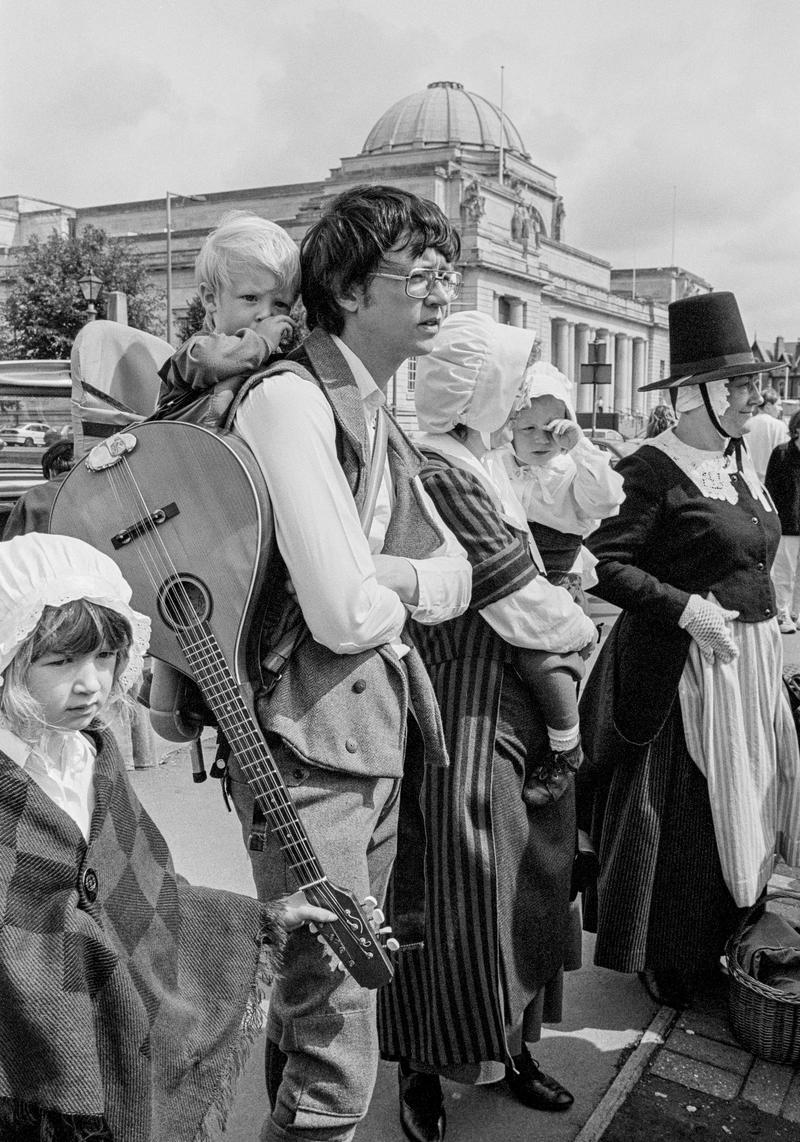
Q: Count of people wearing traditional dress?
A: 5